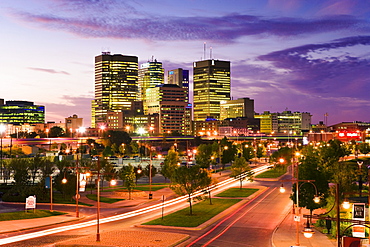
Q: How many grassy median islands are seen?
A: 3